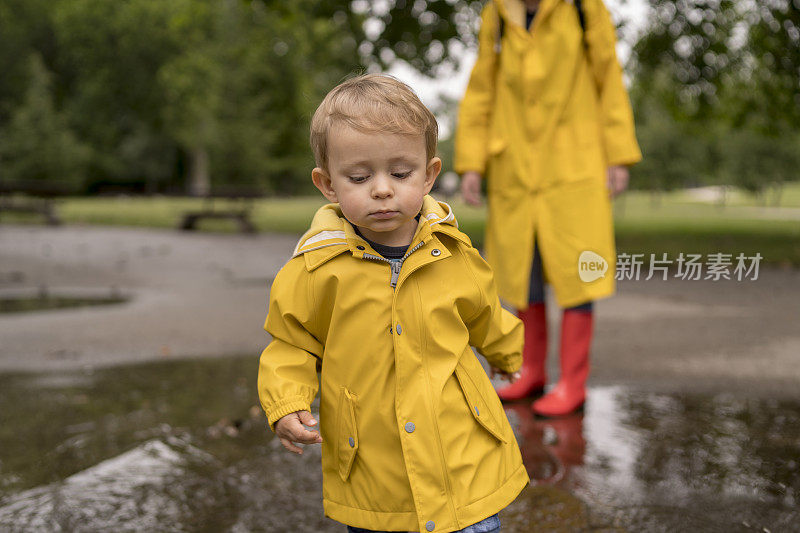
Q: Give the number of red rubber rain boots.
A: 2